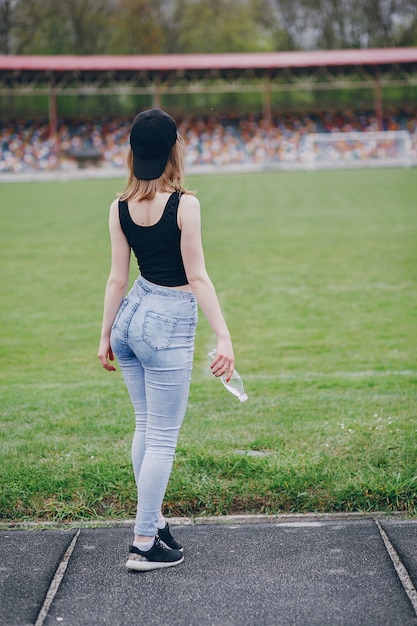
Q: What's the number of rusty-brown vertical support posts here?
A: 4